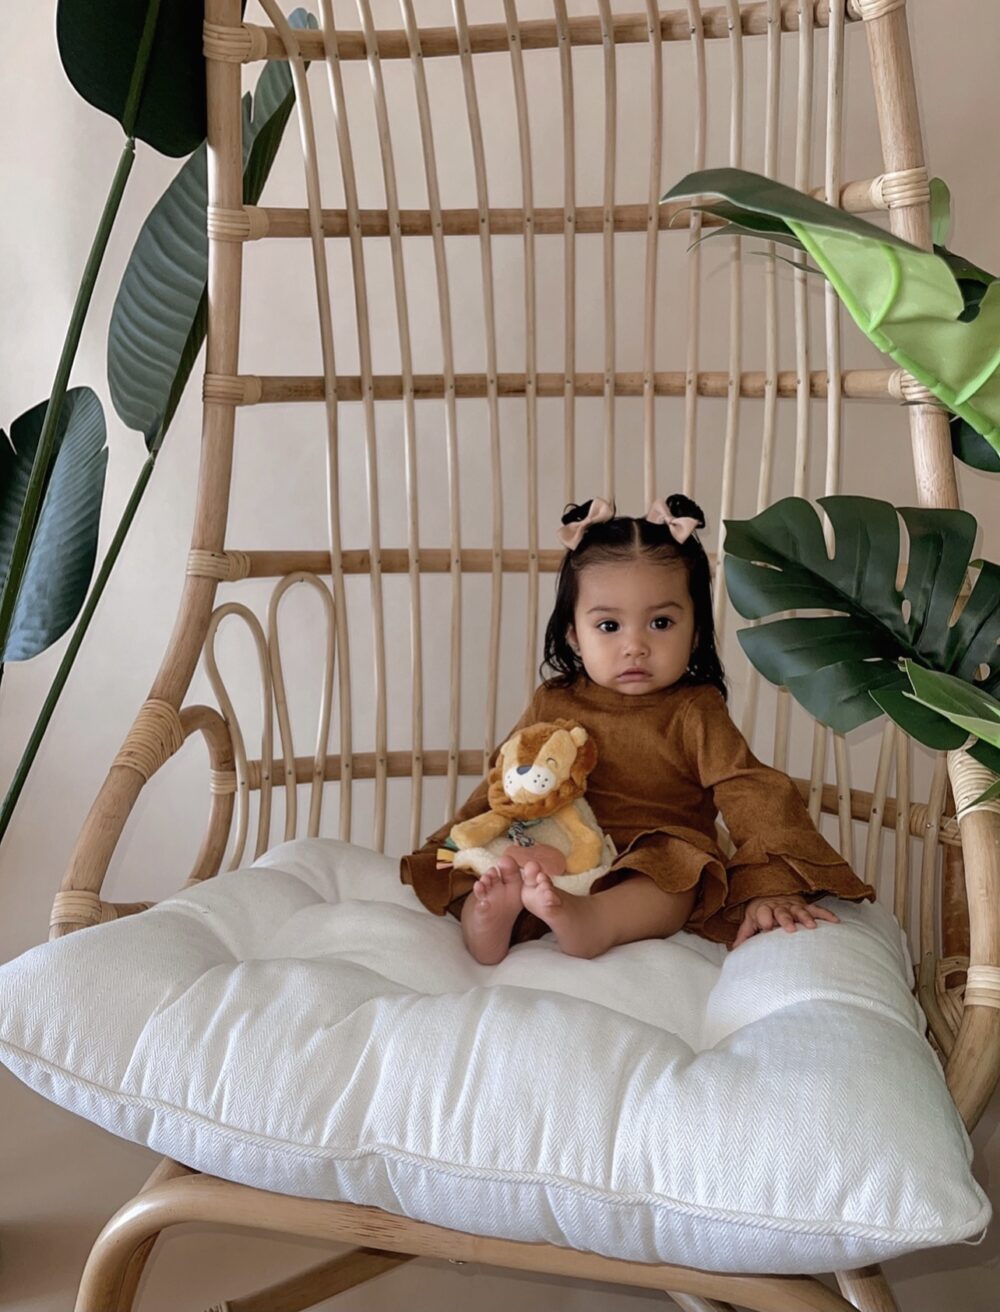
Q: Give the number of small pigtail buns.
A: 2